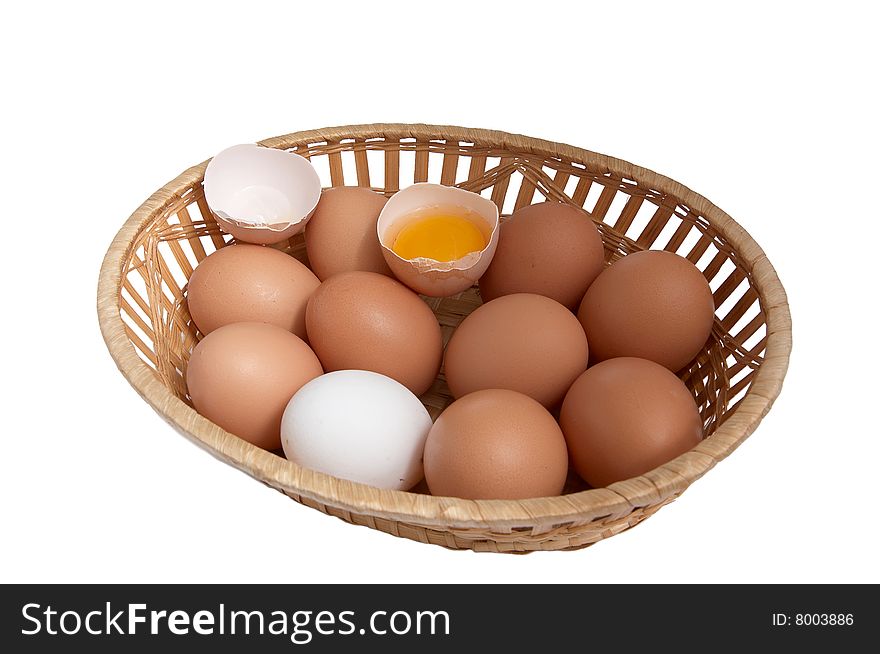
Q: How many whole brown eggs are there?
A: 9